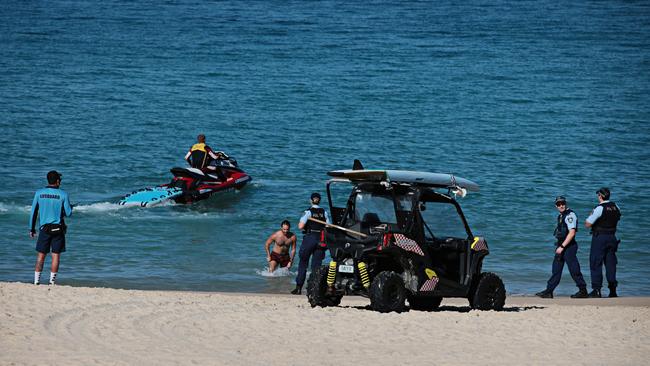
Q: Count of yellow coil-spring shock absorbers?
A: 2